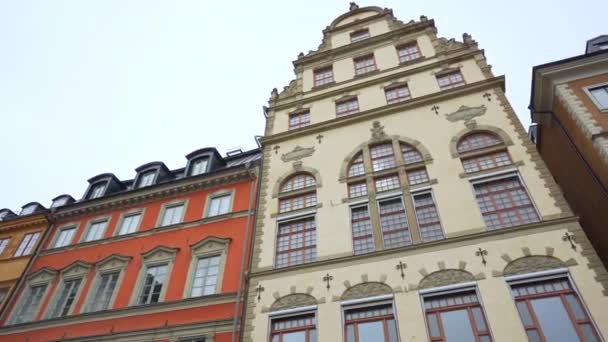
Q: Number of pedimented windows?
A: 5